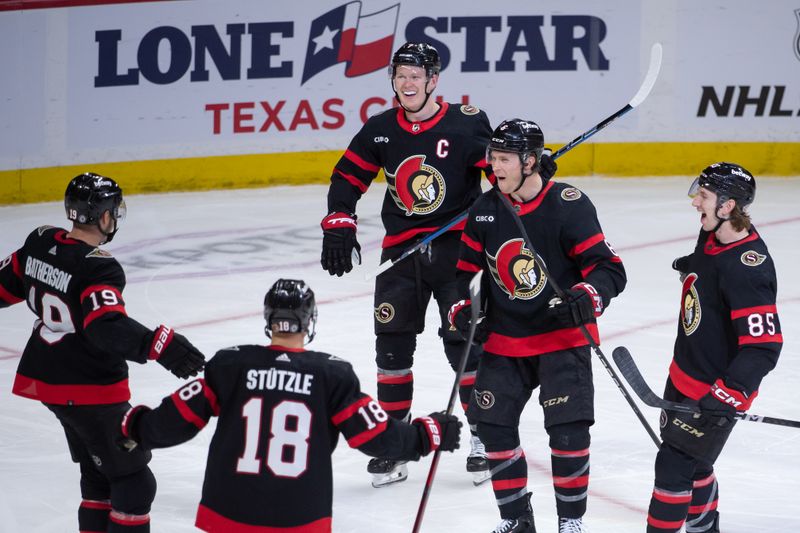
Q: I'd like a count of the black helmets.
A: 5